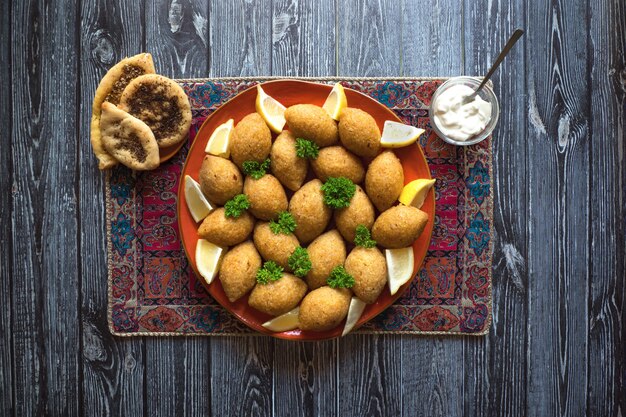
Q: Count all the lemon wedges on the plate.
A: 10